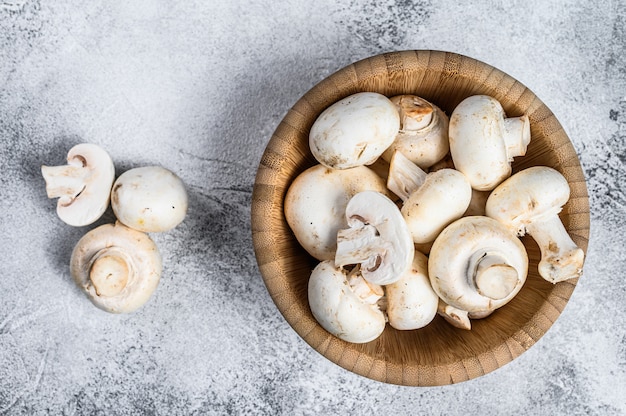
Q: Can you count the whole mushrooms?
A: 11